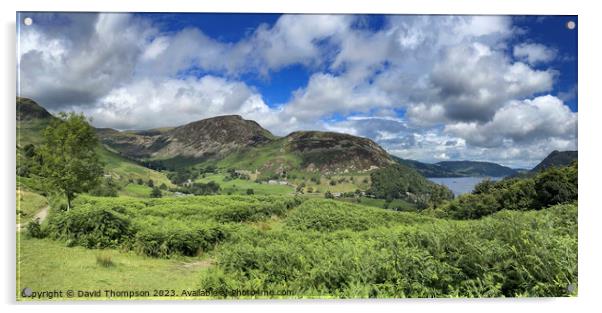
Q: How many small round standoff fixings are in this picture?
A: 4